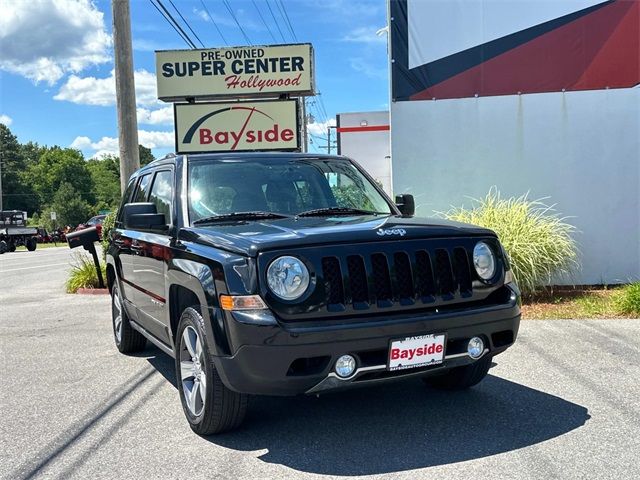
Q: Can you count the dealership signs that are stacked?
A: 2